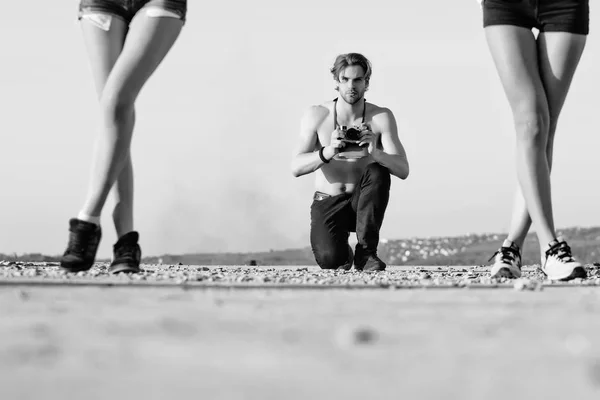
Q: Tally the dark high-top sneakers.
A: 2